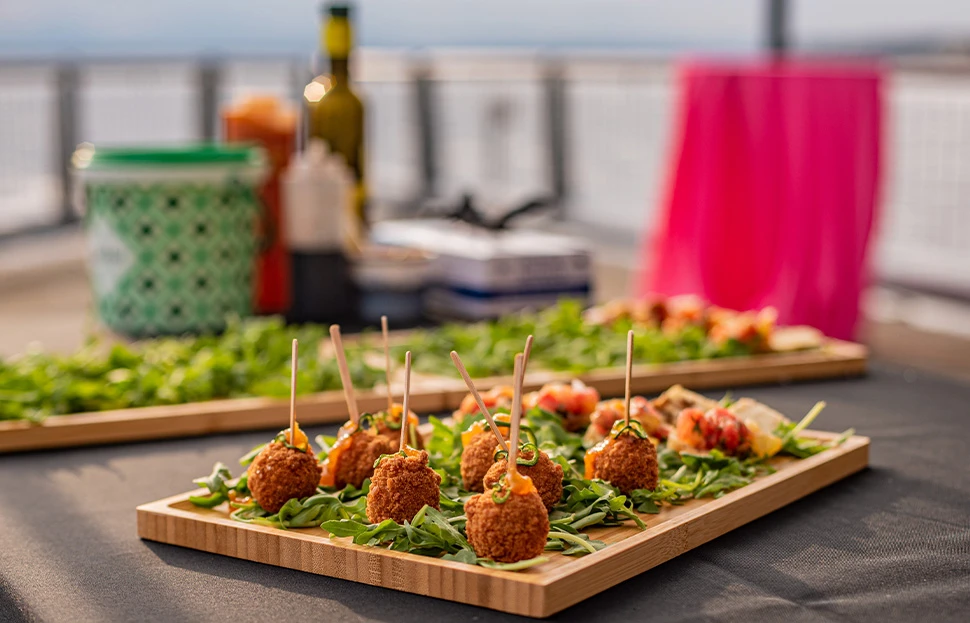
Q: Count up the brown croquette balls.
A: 8